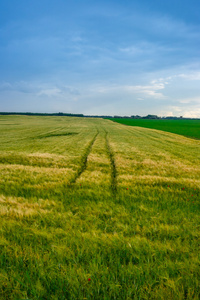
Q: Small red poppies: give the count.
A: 9